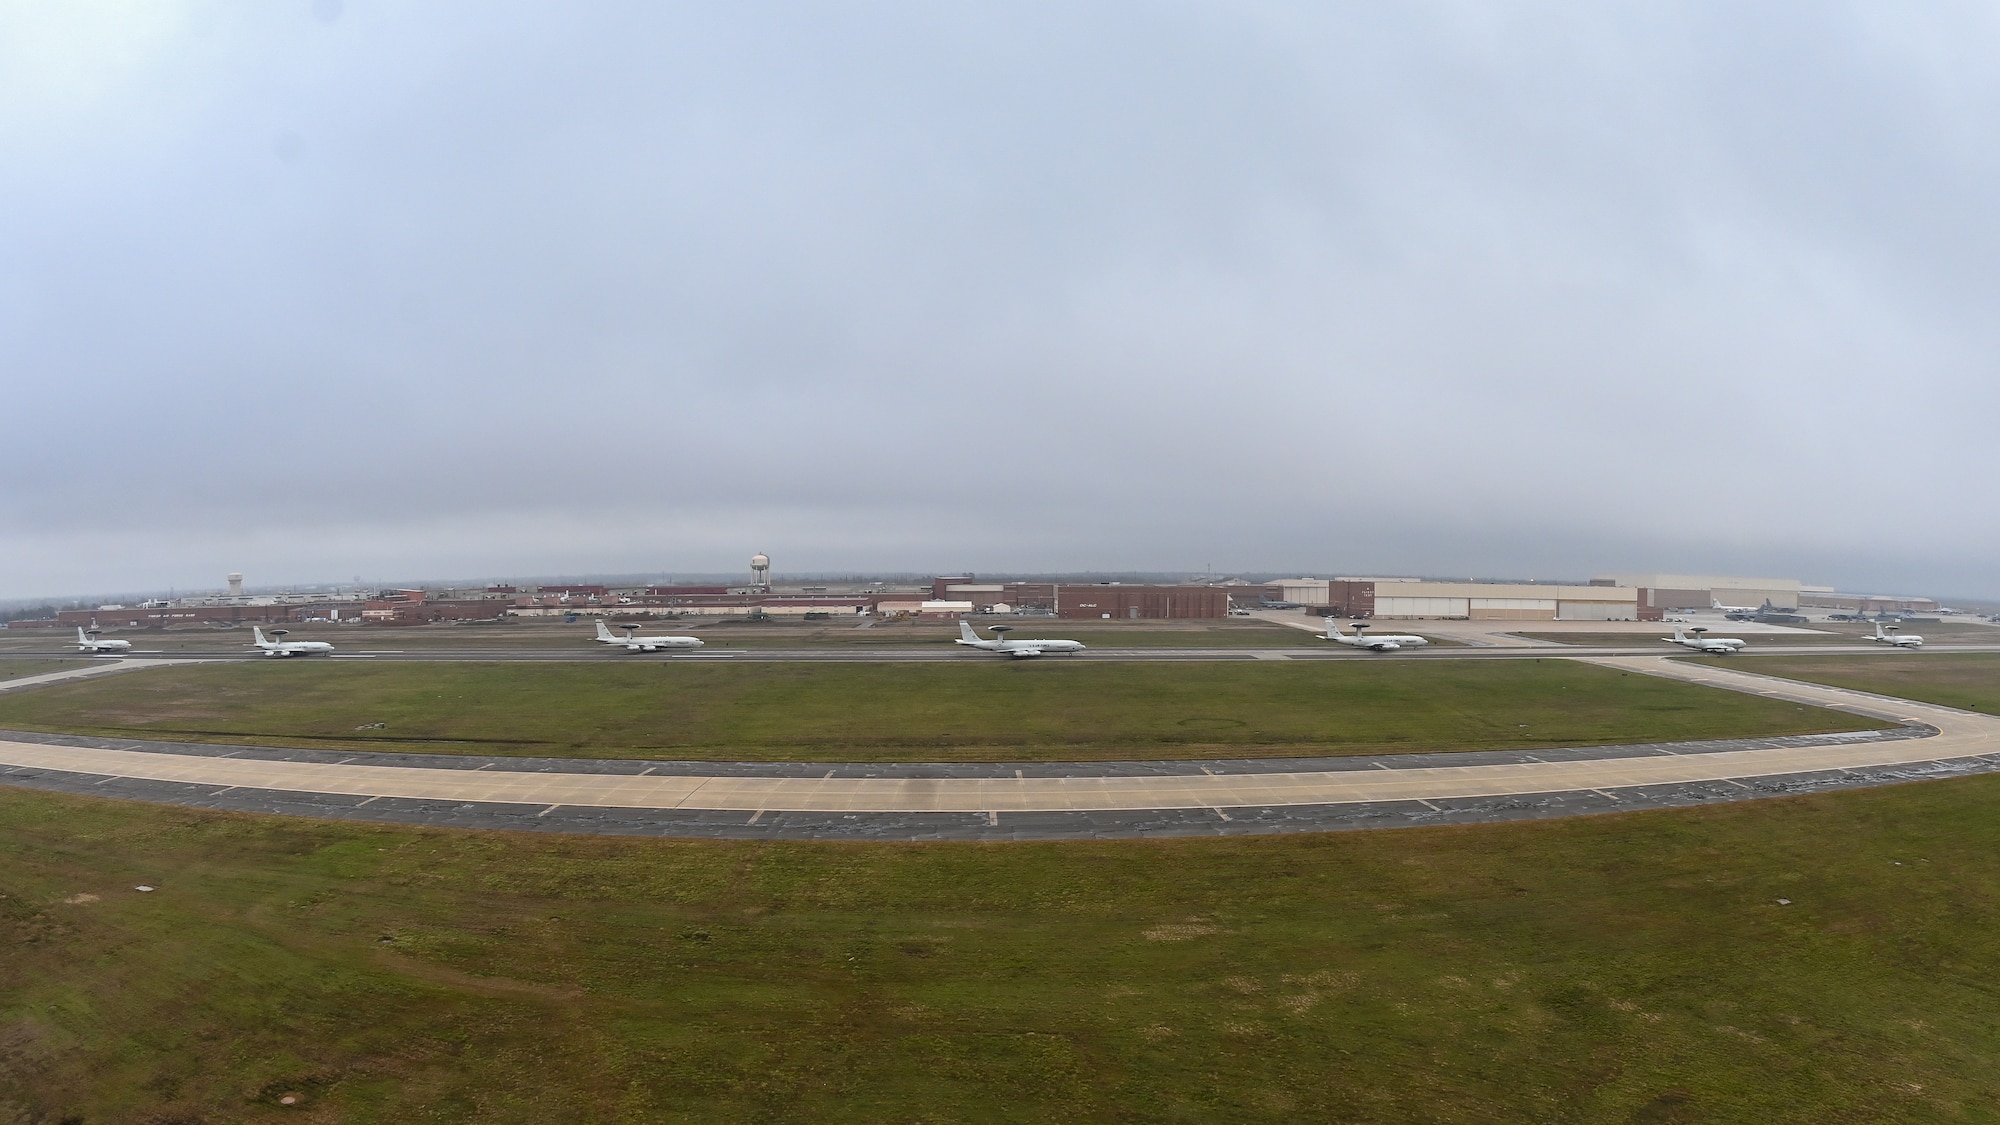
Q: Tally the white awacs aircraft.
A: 7